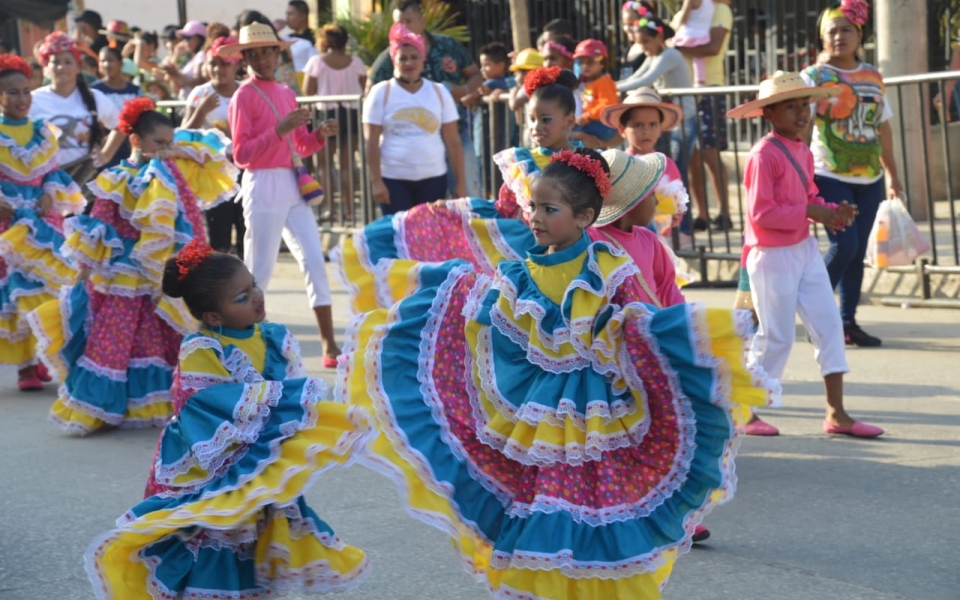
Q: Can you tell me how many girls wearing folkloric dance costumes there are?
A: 5